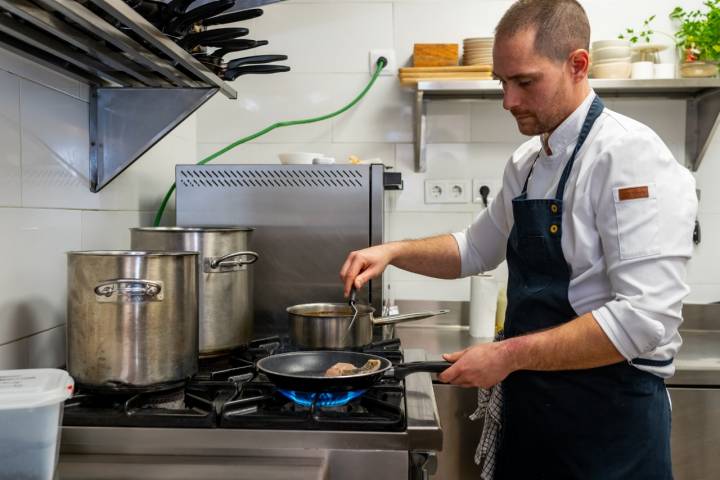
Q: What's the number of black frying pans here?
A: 1